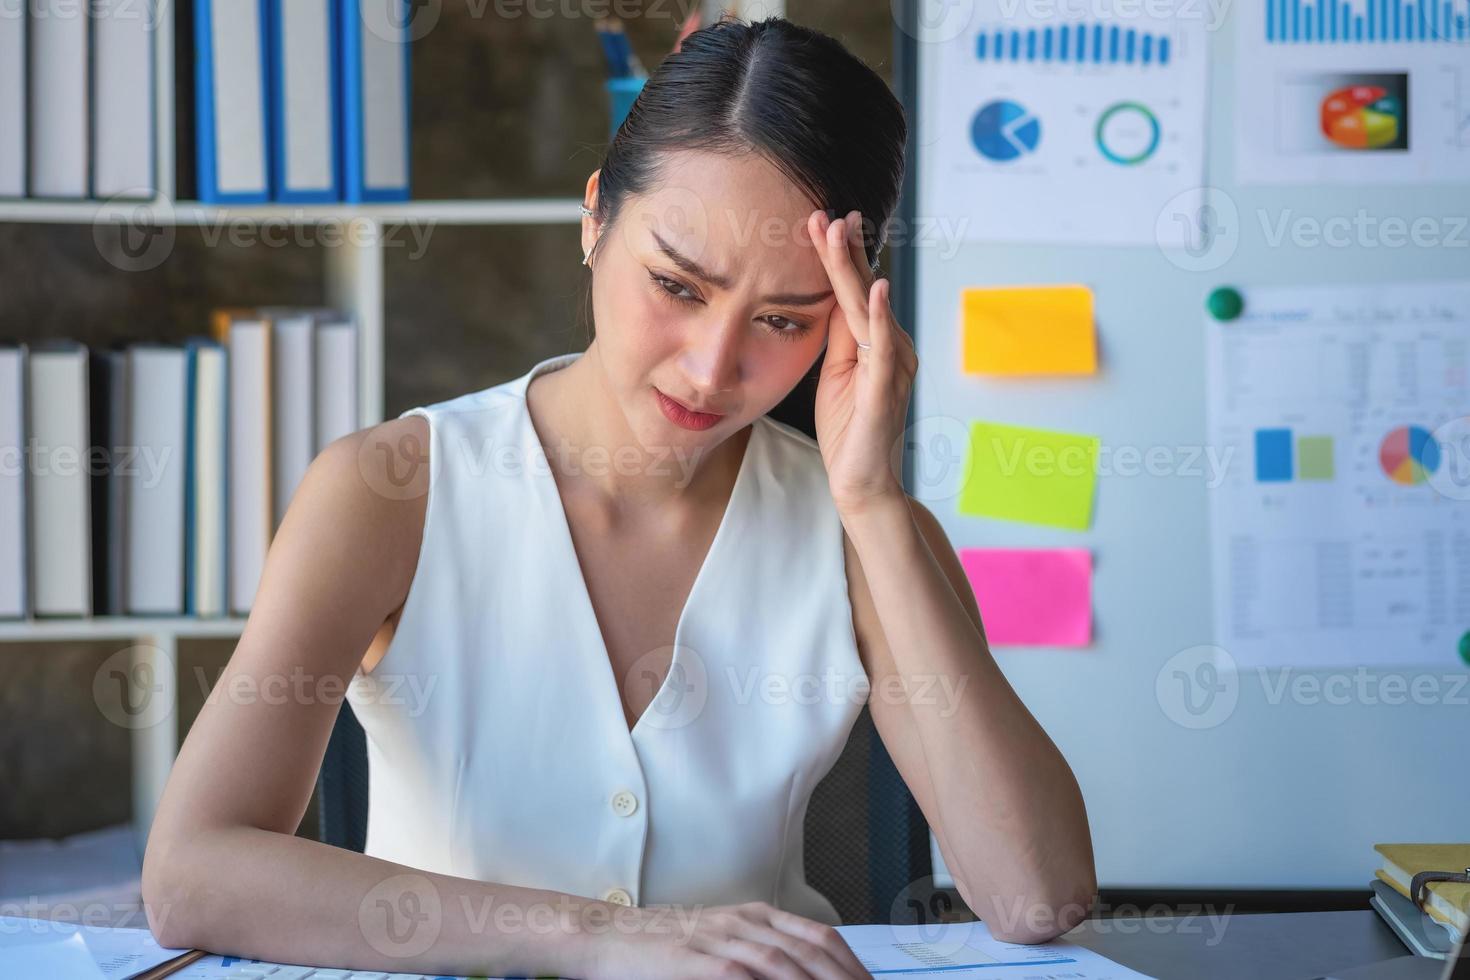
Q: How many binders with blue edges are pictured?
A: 3